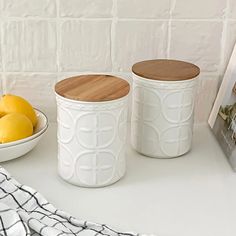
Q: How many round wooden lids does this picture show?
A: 2